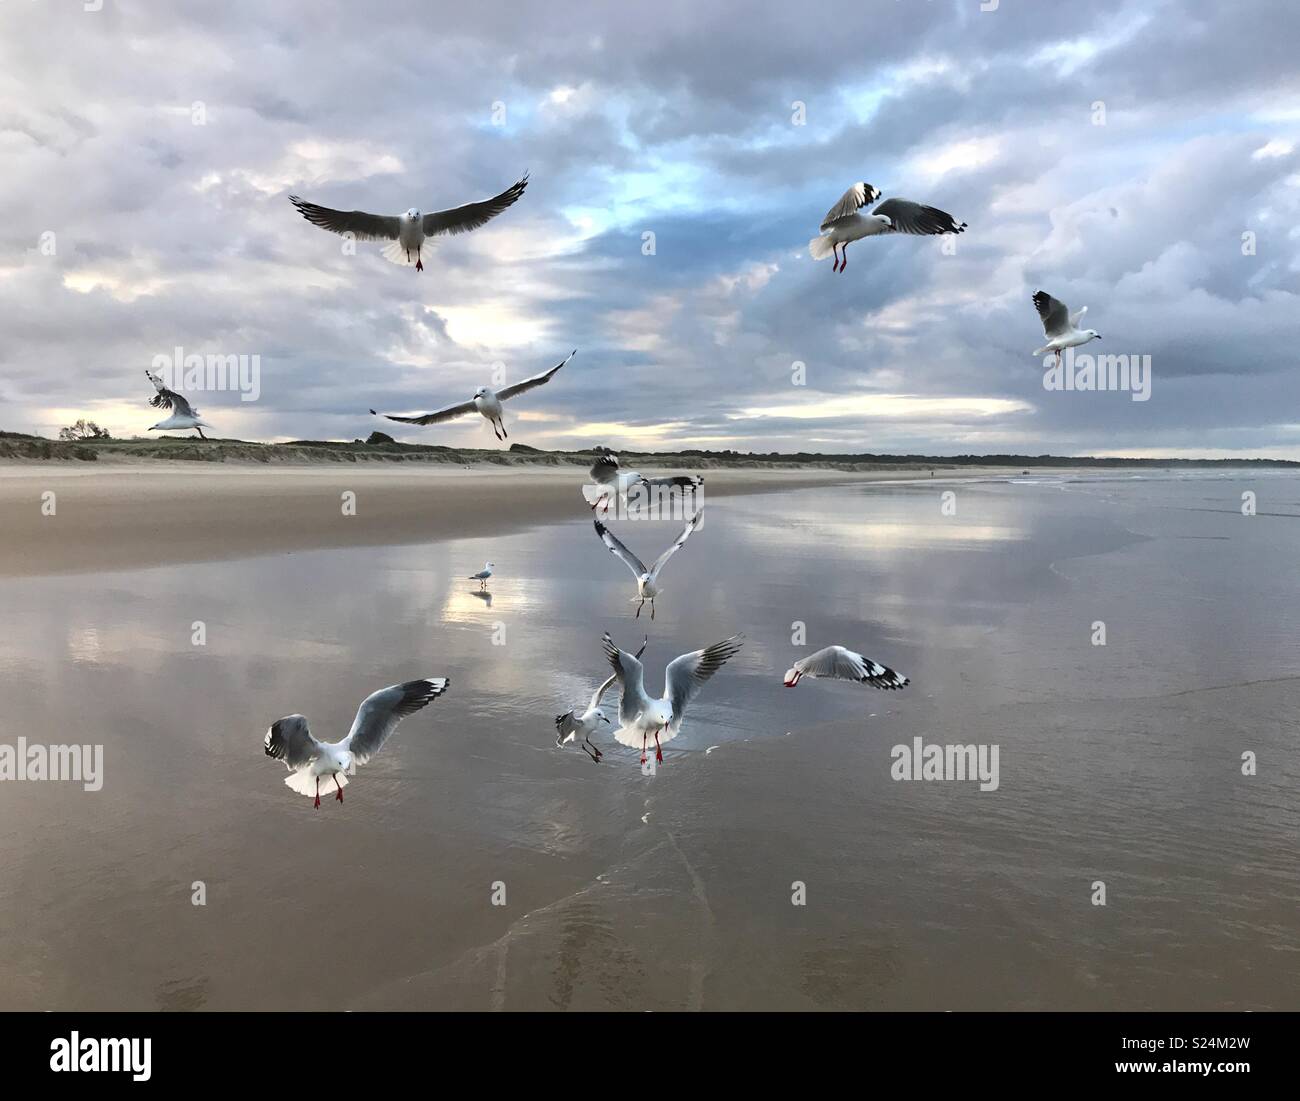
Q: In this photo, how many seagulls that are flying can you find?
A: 11